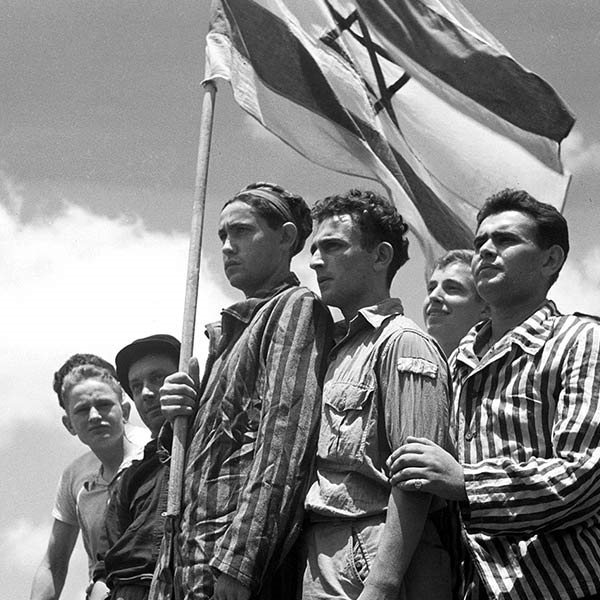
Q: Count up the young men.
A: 6